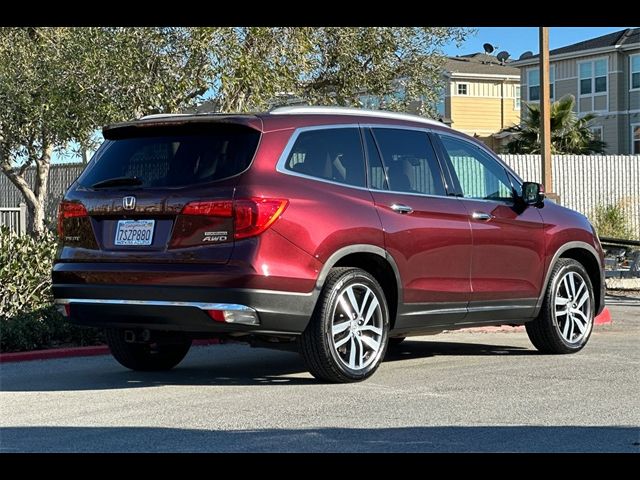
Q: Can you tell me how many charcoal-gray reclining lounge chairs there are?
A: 0